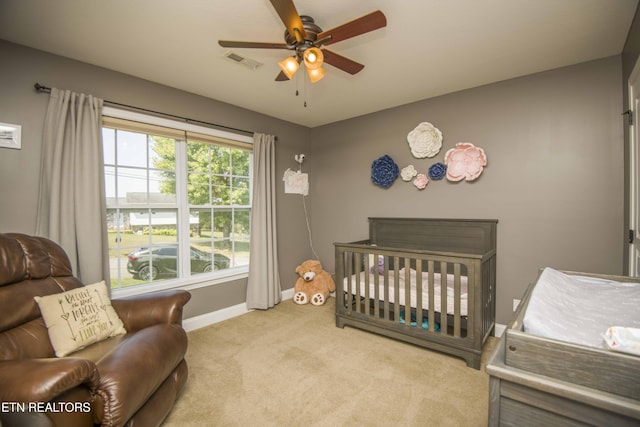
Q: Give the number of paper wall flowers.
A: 6